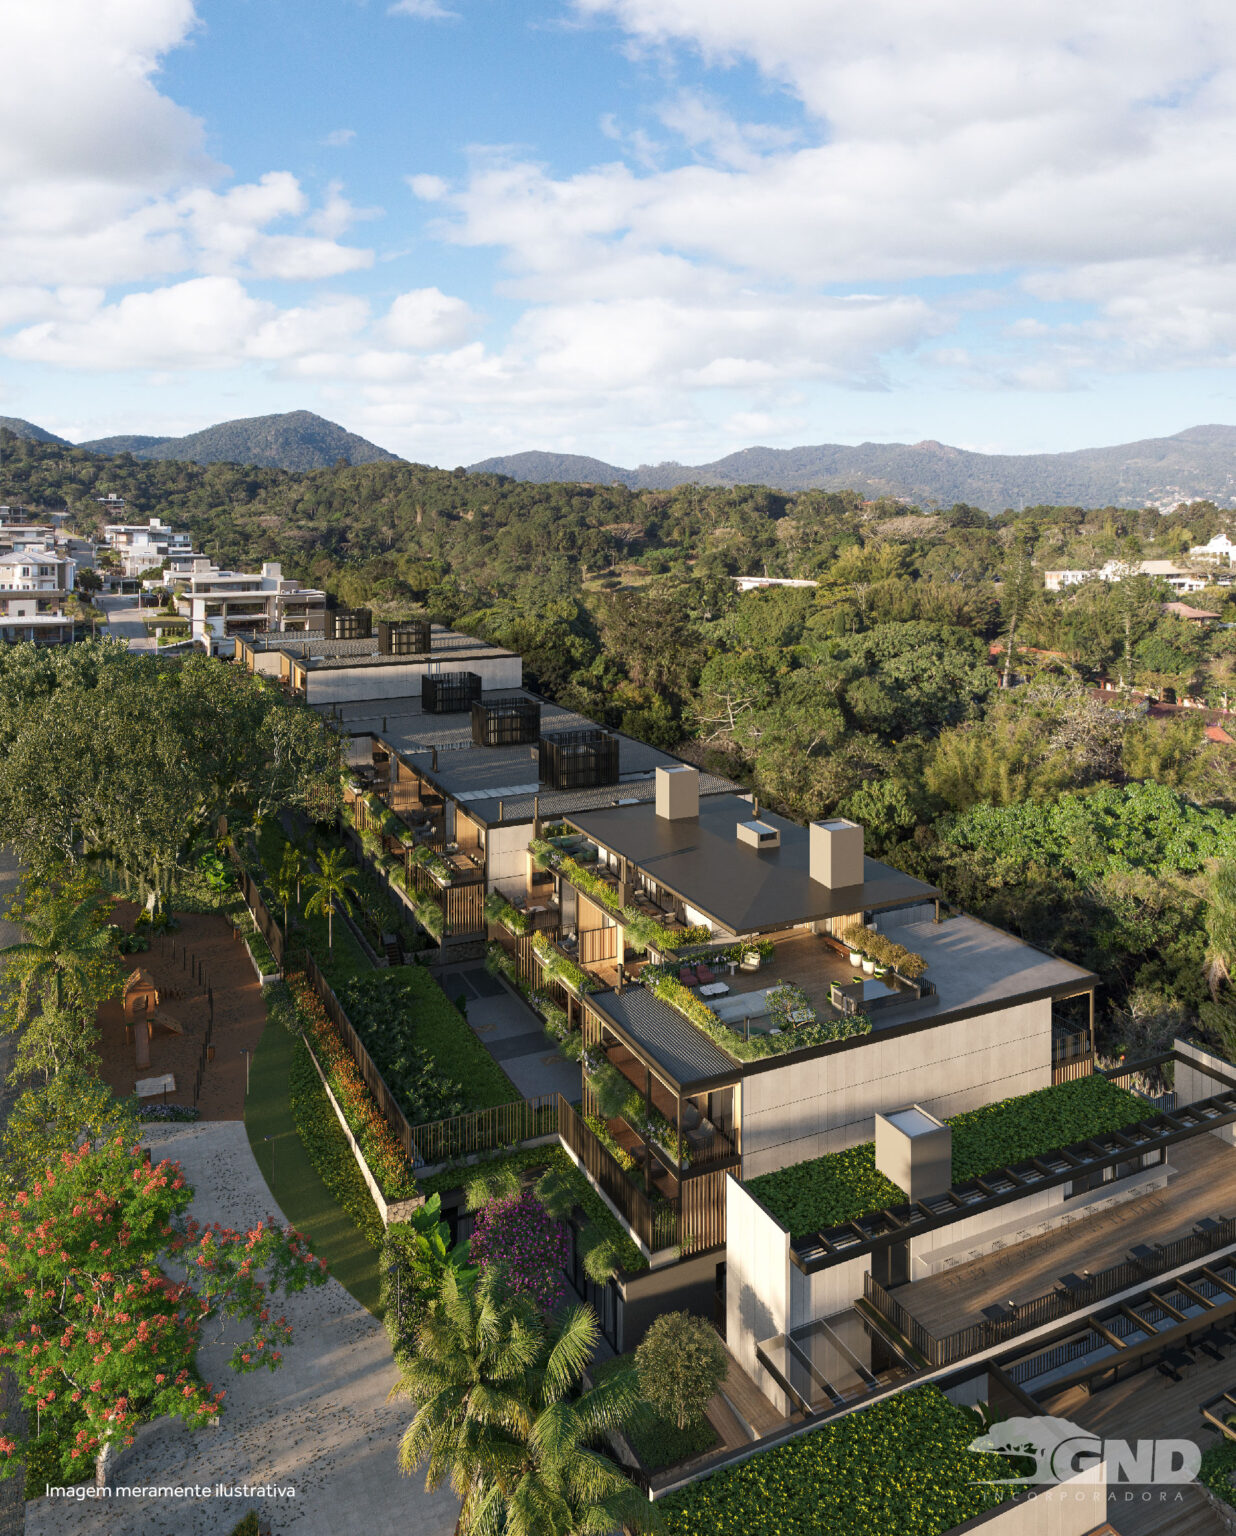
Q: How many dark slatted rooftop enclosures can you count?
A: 5